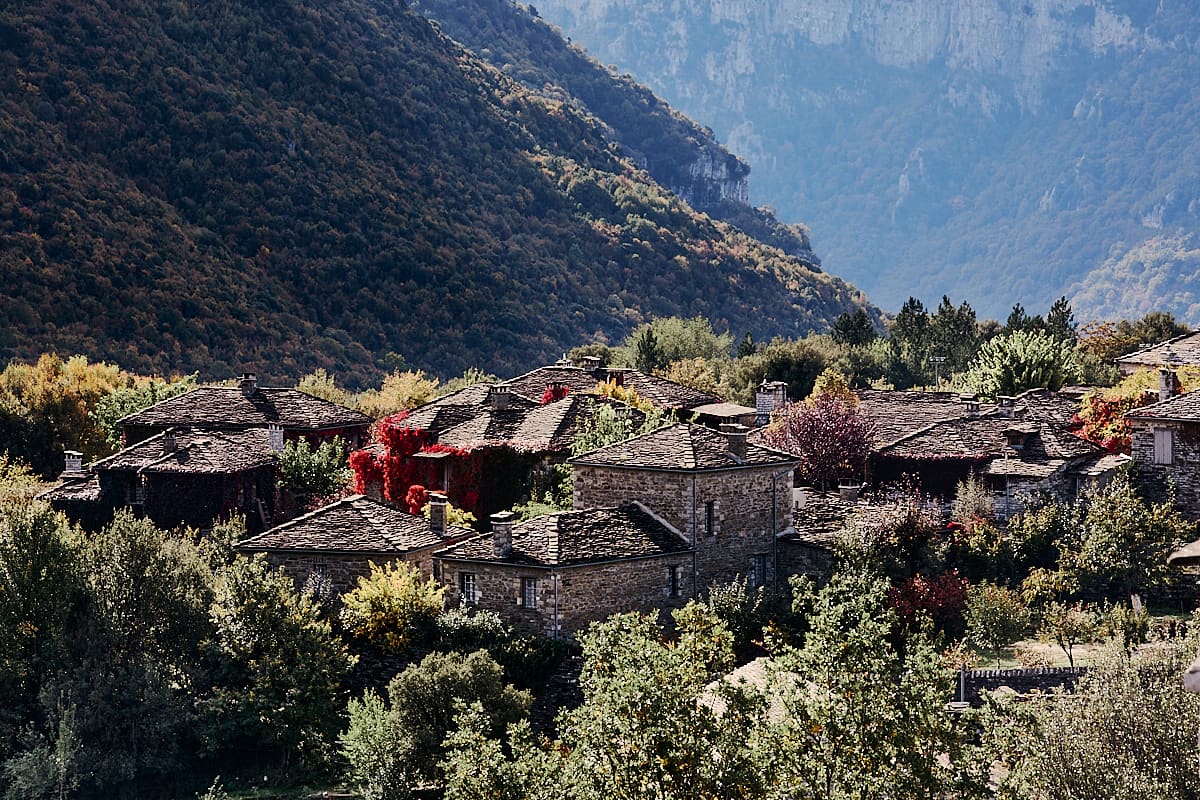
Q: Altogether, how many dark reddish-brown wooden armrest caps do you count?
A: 0